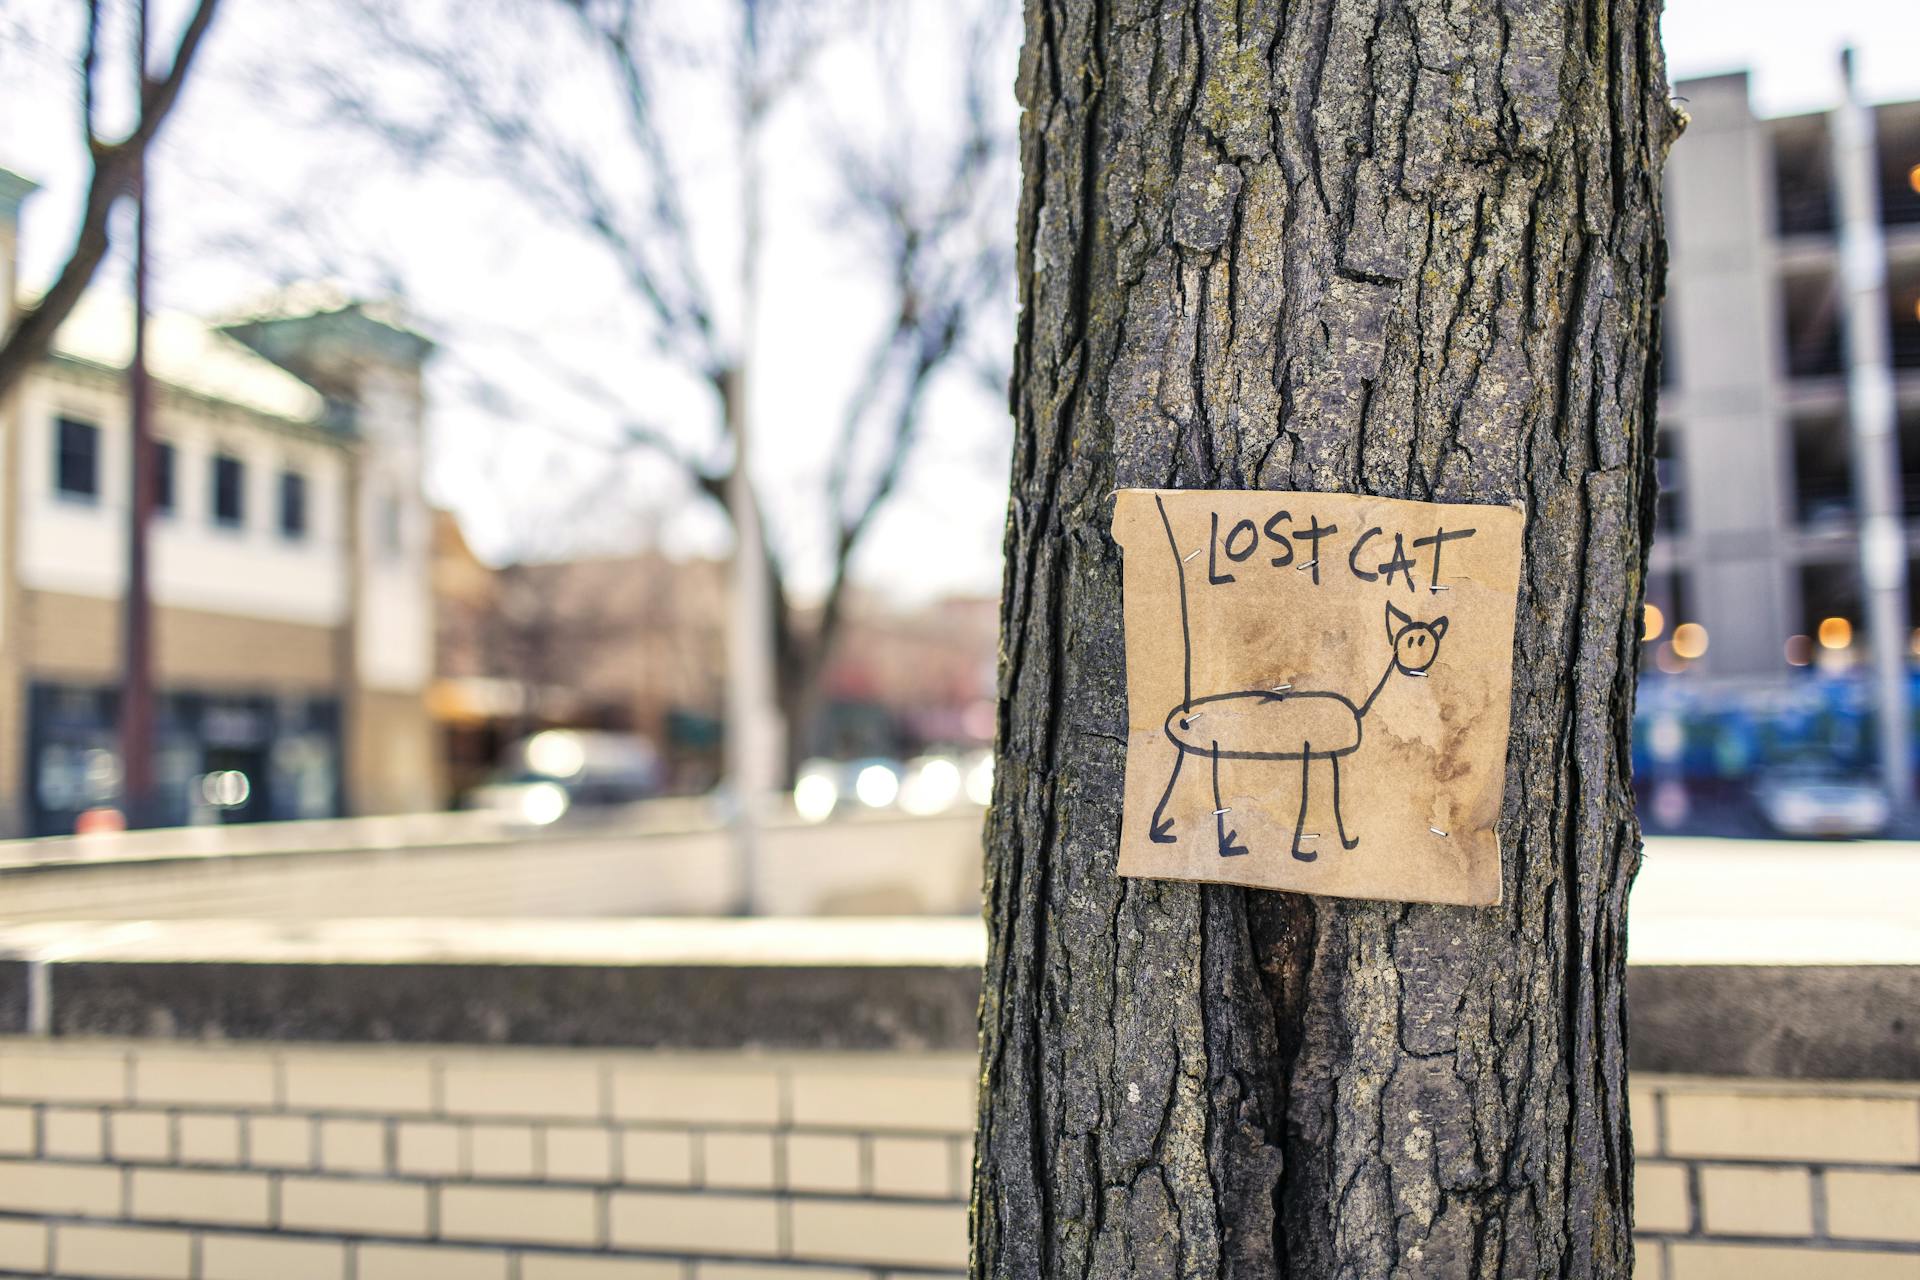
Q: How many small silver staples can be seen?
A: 9